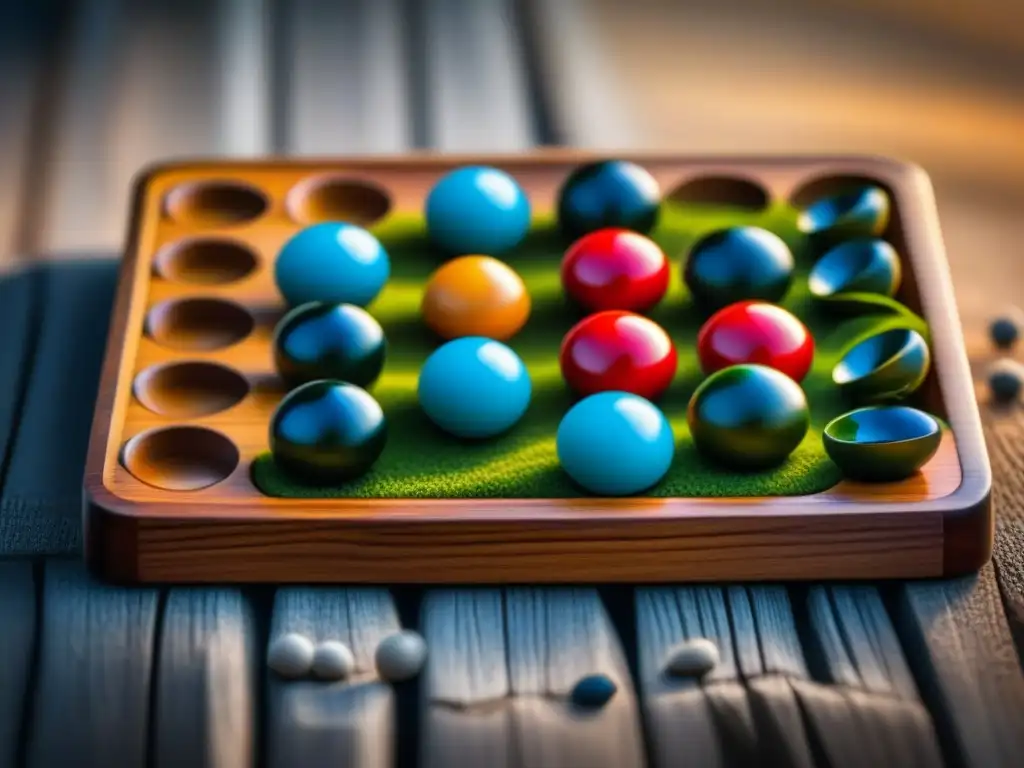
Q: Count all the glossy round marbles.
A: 13